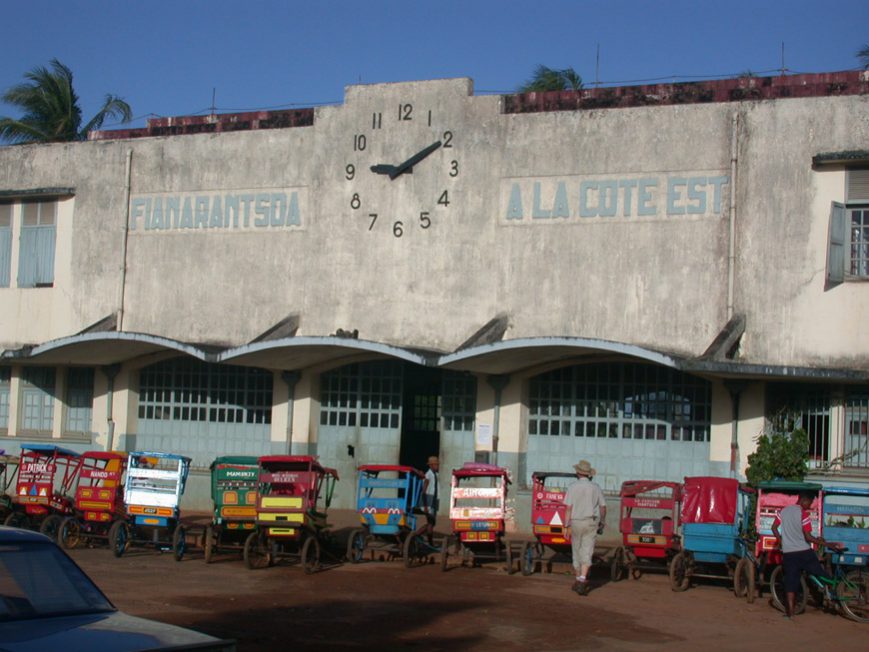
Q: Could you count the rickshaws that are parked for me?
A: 13